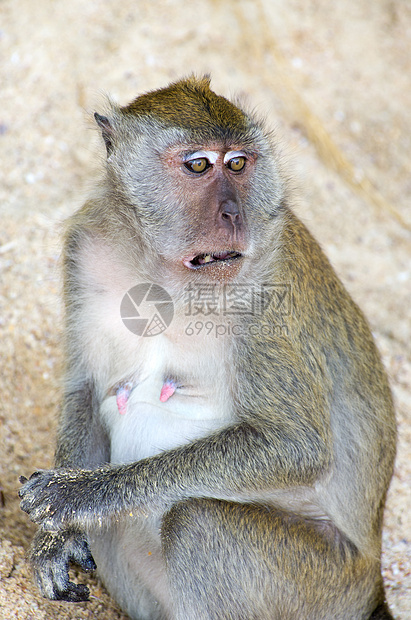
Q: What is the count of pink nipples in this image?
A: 2